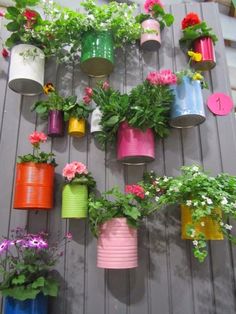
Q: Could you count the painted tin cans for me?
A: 14